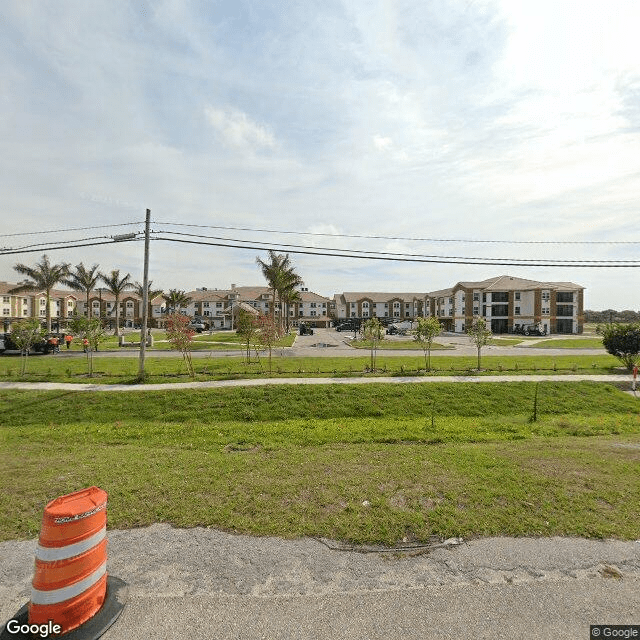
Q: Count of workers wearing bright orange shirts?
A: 3